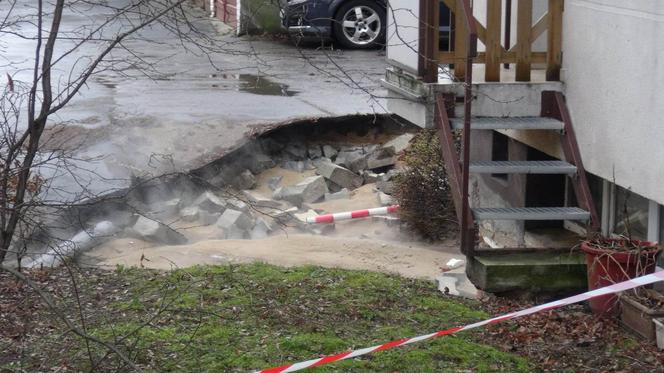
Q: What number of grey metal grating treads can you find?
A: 3